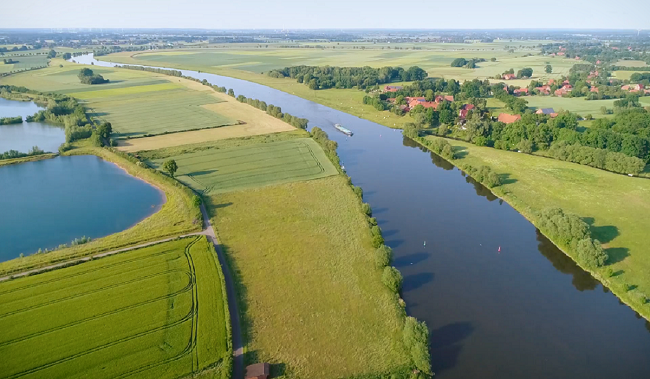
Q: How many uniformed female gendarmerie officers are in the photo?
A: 0